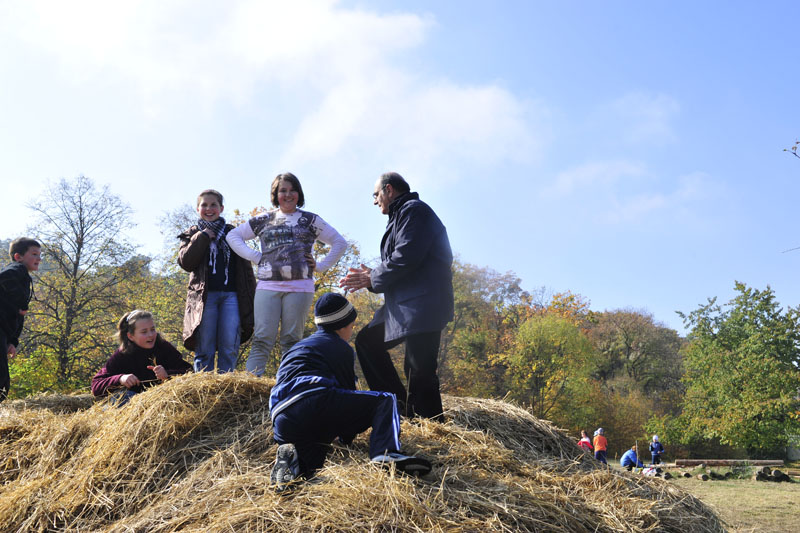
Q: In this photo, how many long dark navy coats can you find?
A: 1